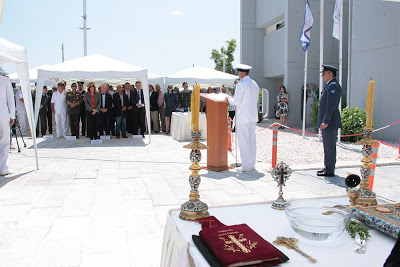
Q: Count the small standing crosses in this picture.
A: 1